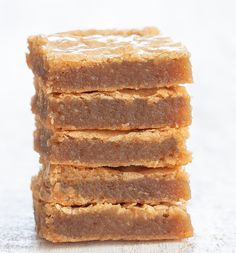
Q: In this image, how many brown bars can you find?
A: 5